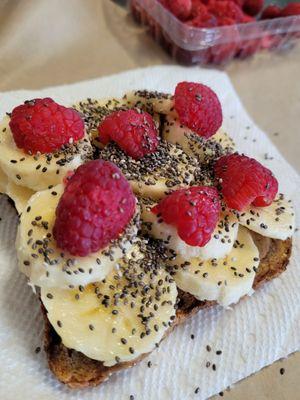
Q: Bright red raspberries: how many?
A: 6